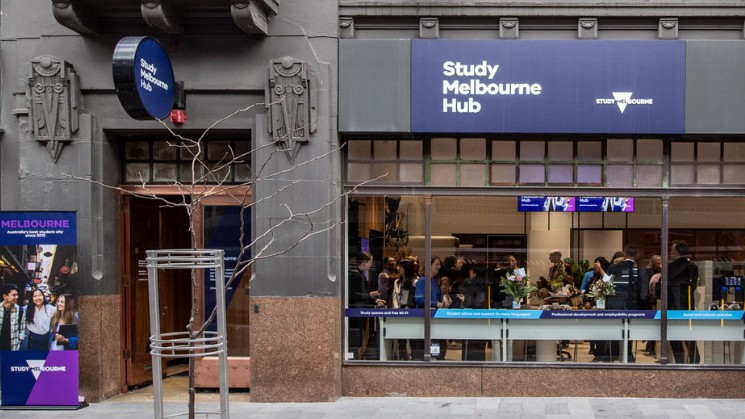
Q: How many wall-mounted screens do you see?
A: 2